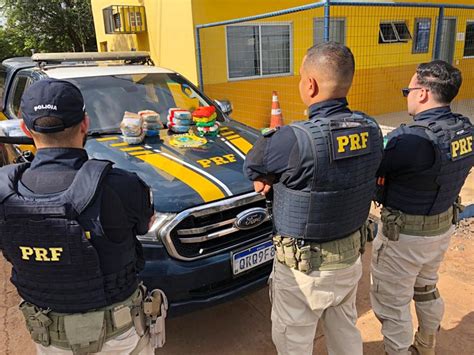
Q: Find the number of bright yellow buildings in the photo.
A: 1